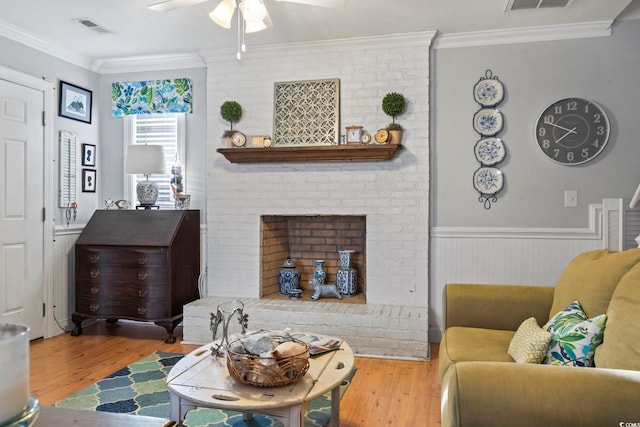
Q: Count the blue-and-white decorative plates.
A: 4